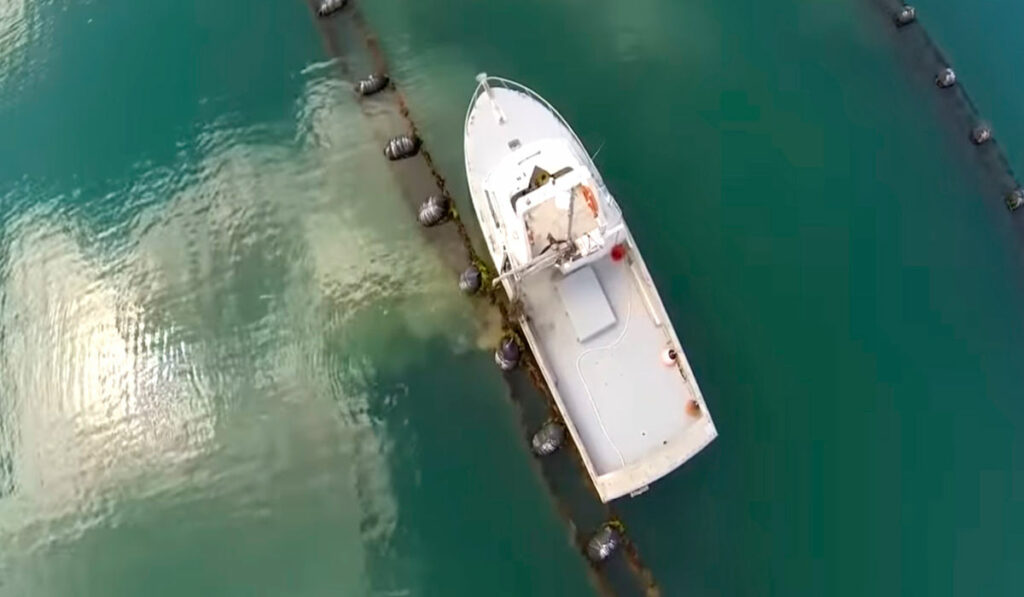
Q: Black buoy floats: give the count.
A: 12